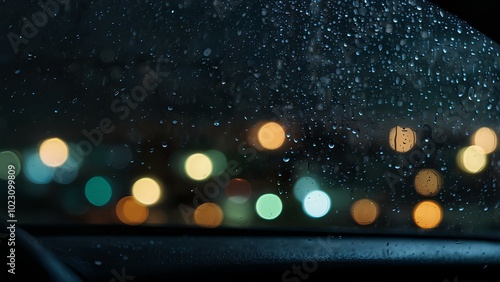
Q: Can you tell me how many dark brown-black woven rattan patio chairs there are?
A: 0